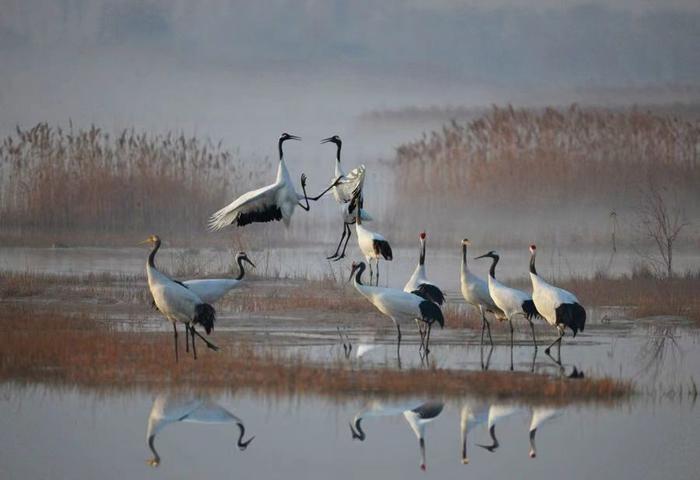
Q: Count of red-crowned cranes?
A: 10